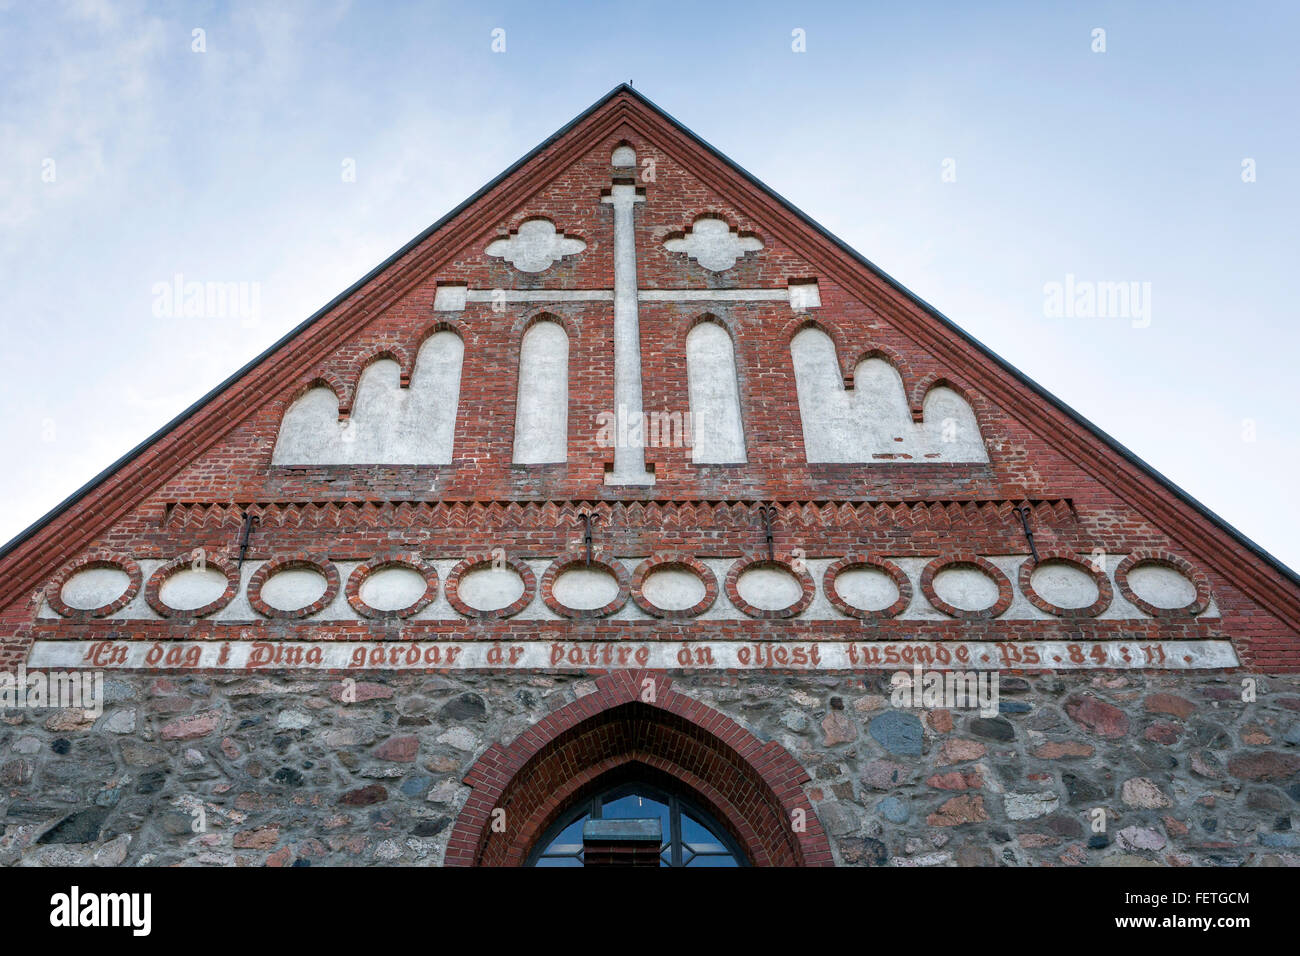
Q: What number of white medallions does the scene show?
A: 12